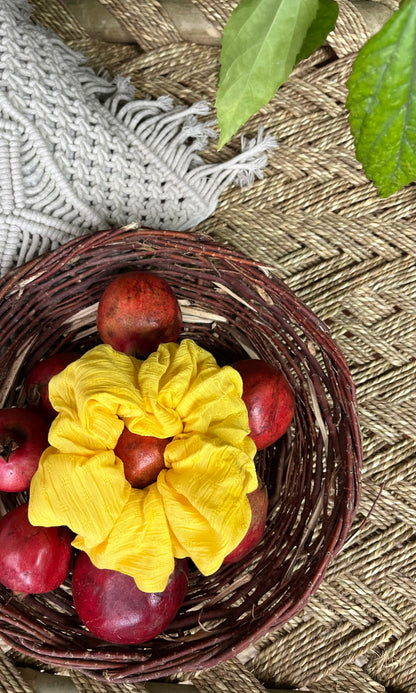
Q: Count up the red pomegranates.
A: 8